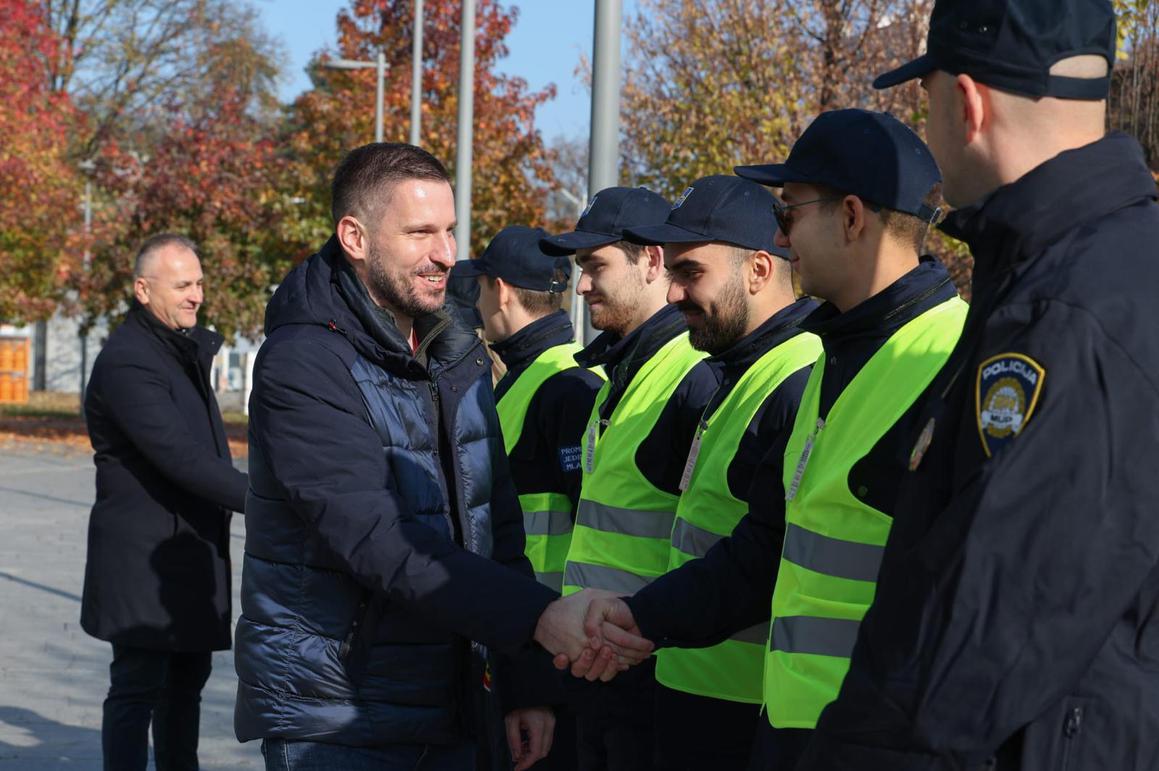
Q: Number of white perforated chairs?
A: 0